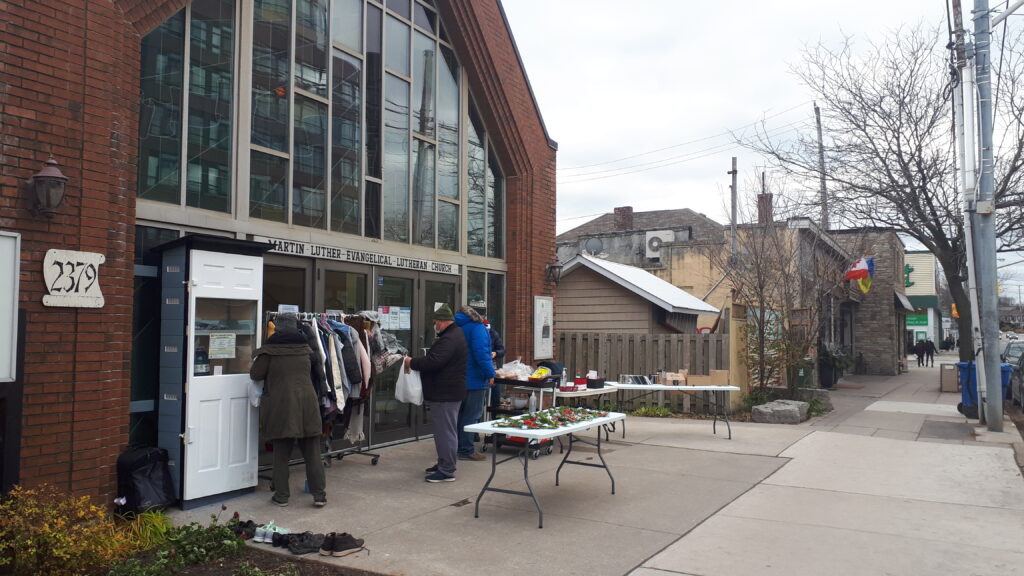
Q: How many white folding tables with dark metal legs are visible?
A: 3